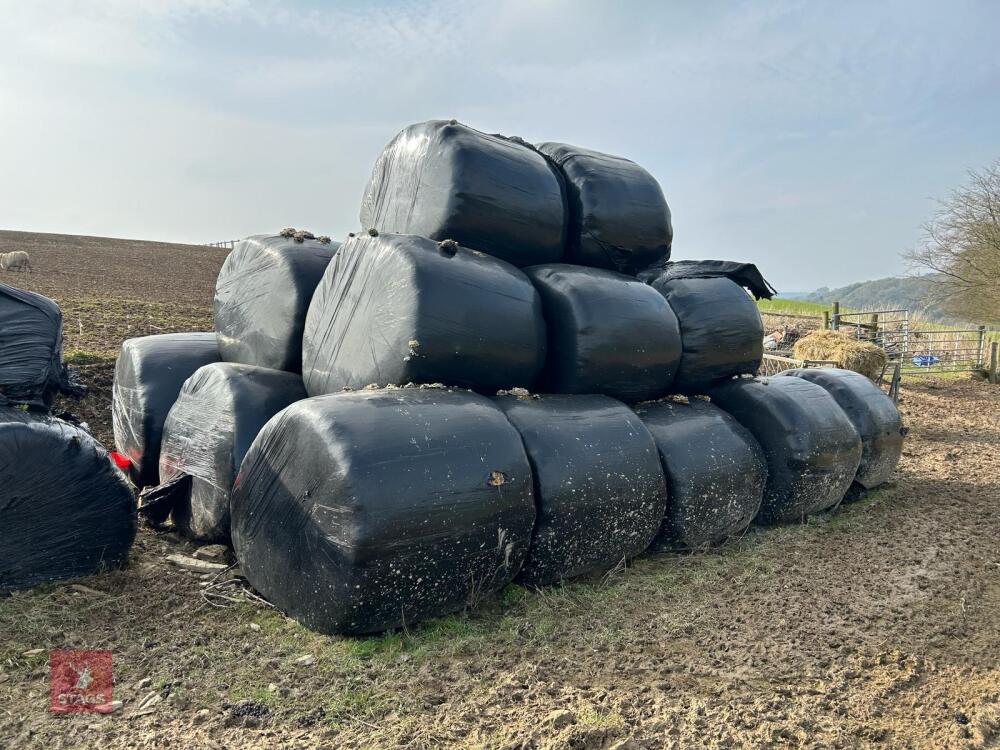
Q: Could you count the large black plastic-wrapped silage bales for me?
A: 15